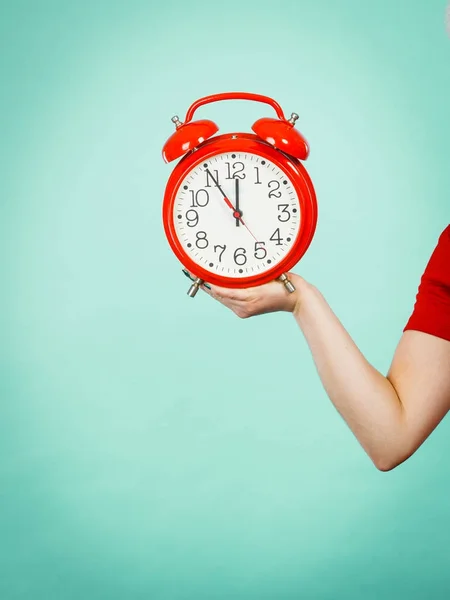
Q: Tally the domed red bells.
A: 2